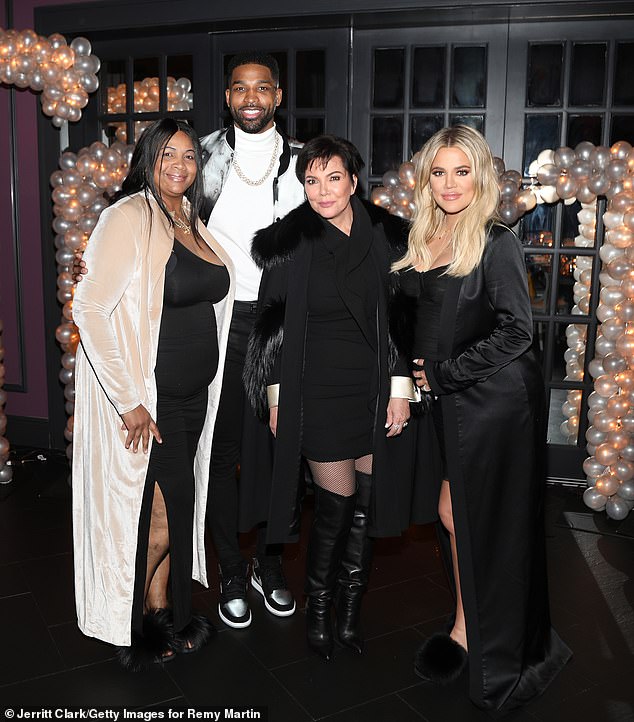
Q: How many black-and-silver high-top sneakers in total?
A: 2